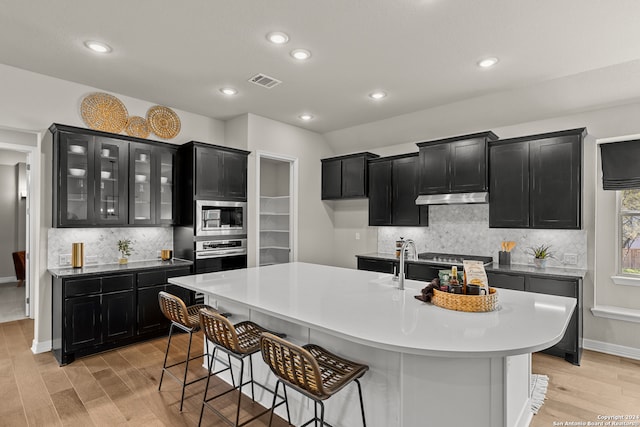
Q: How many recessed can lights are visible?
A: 7